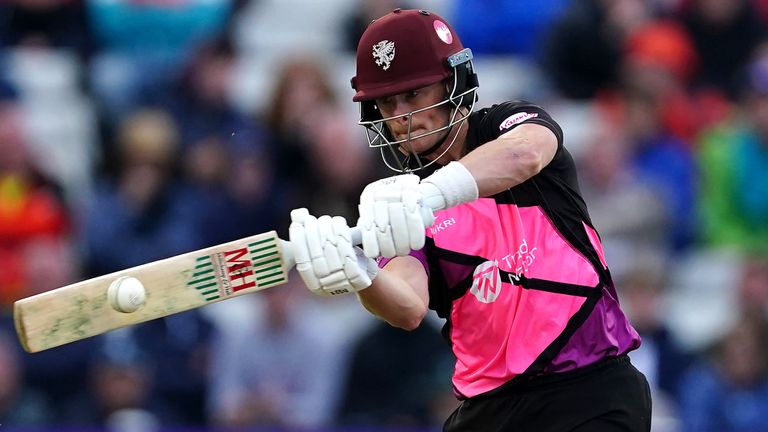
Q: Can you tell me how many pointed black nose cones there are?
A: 0